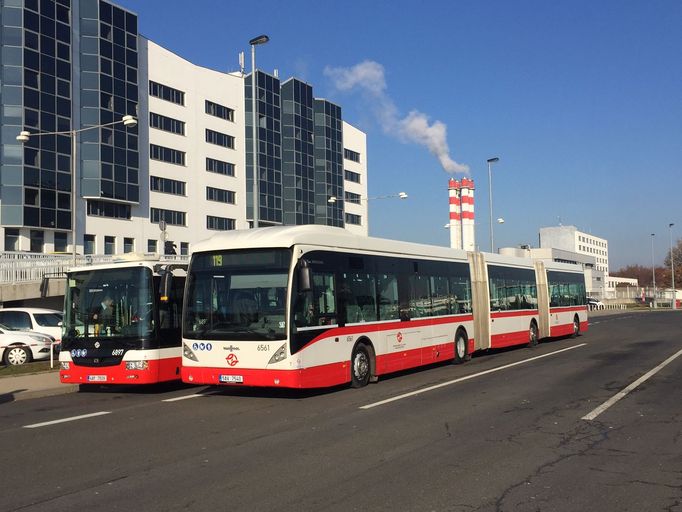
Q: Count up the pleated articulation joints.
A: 2